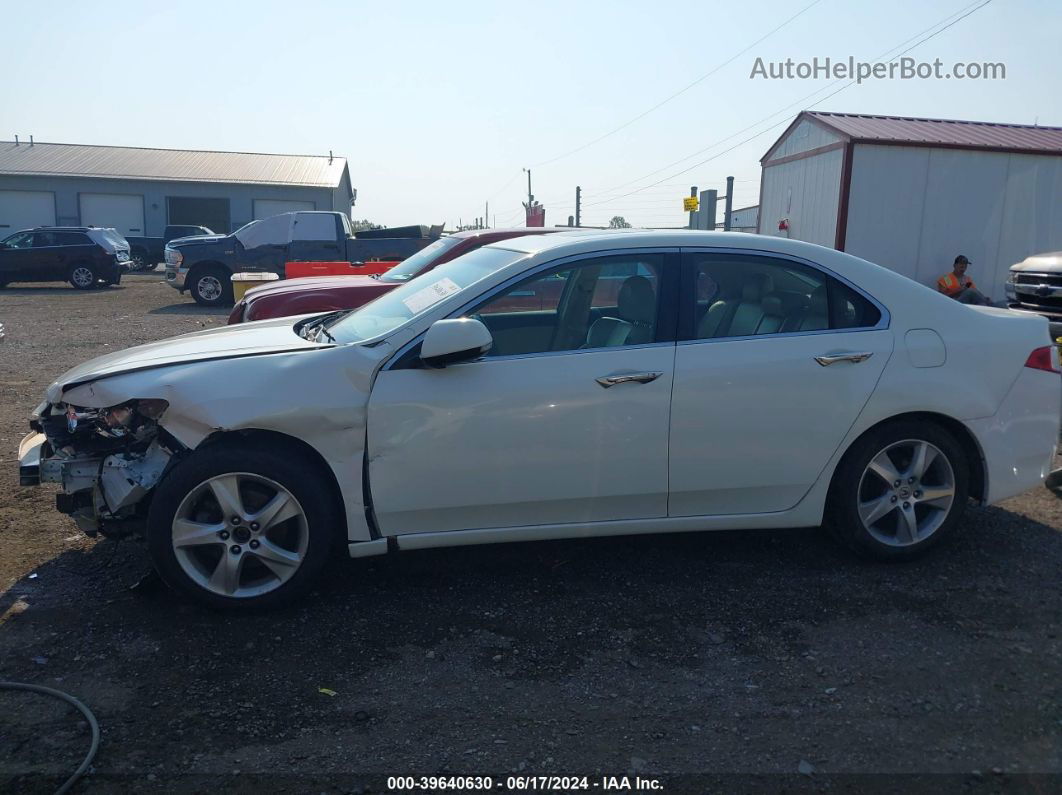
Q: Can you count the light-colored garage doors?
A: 3